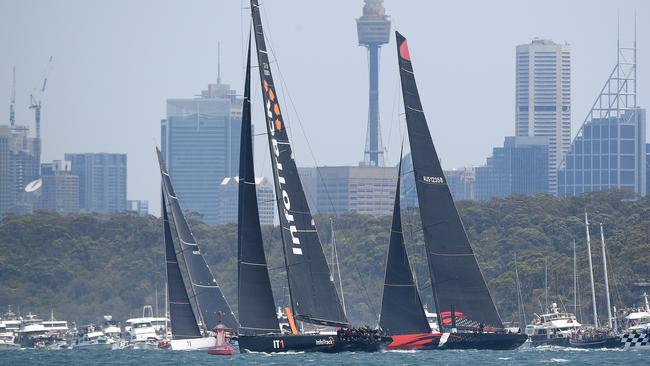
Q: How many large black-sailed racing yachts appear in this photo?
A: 3